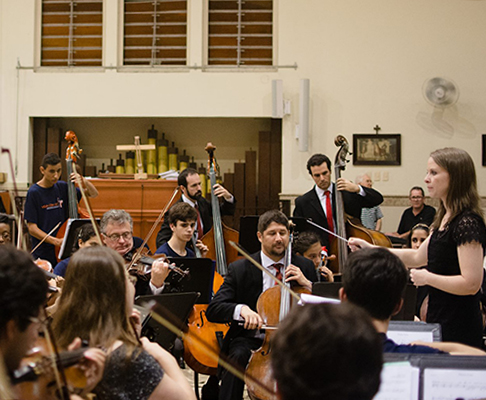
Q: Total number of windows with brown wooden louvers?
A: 3